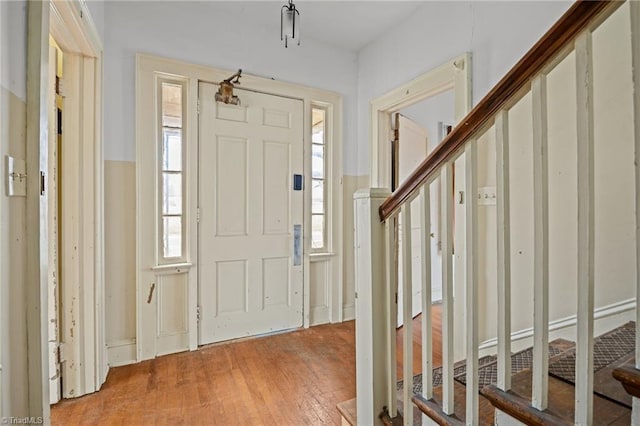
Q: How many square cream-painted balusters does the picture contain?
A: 9